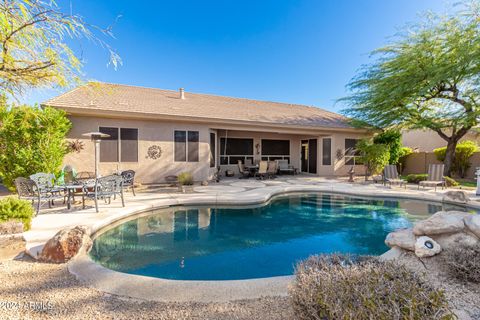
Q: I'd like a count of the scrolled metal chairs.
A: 4